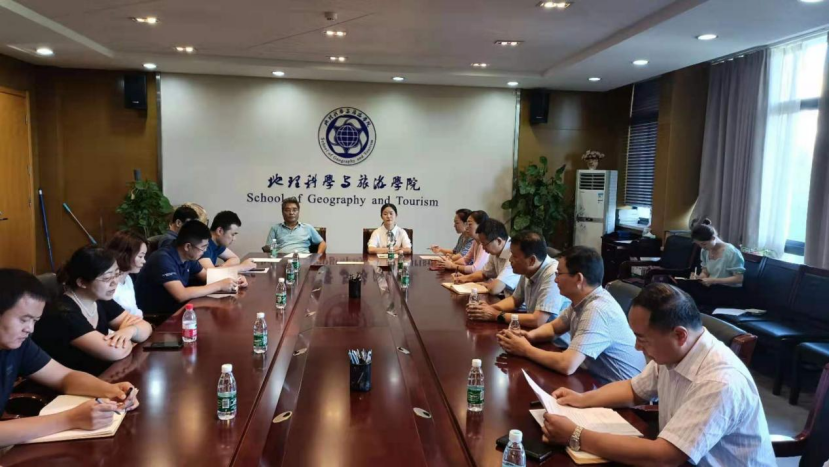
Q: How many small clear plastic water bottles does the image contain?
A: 14